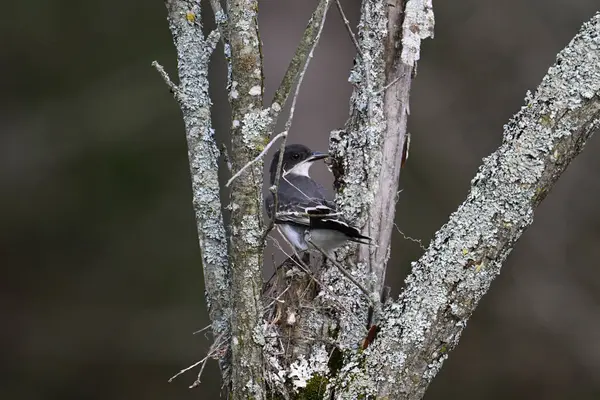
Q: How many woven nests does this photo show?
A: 1